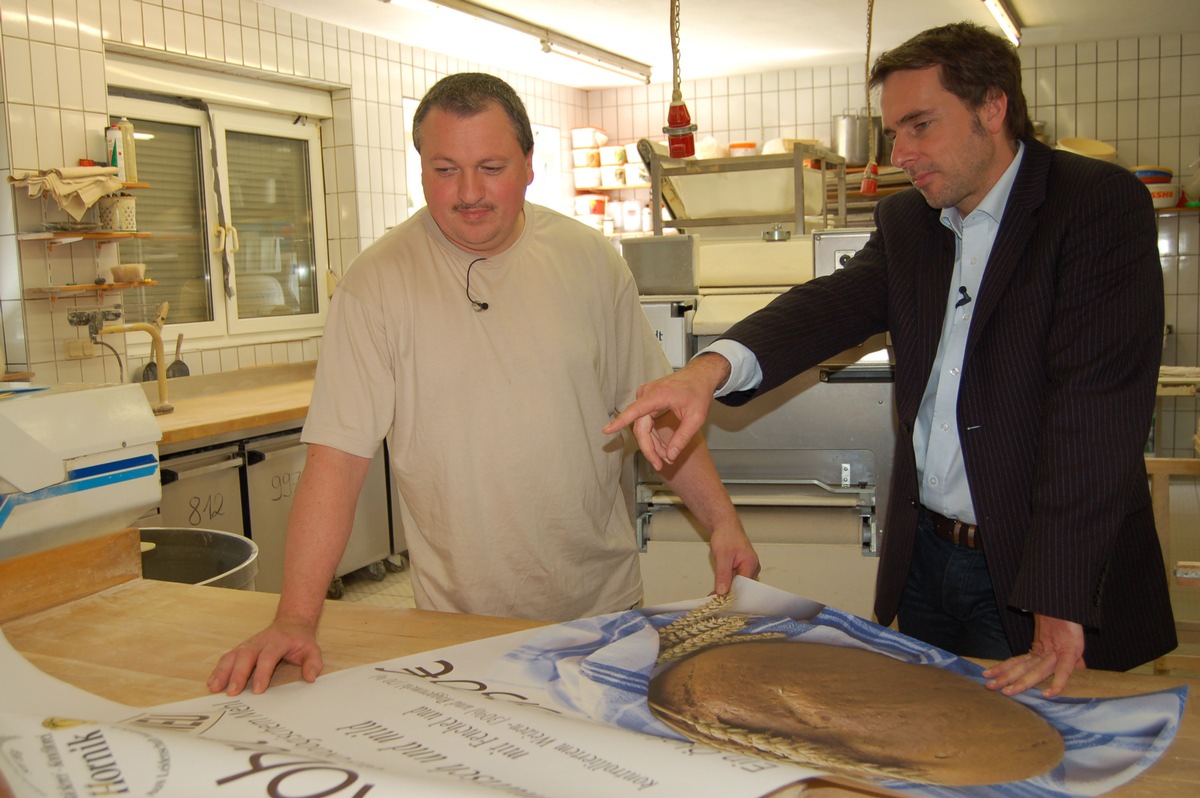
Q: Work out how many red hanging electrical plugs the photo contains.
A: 2